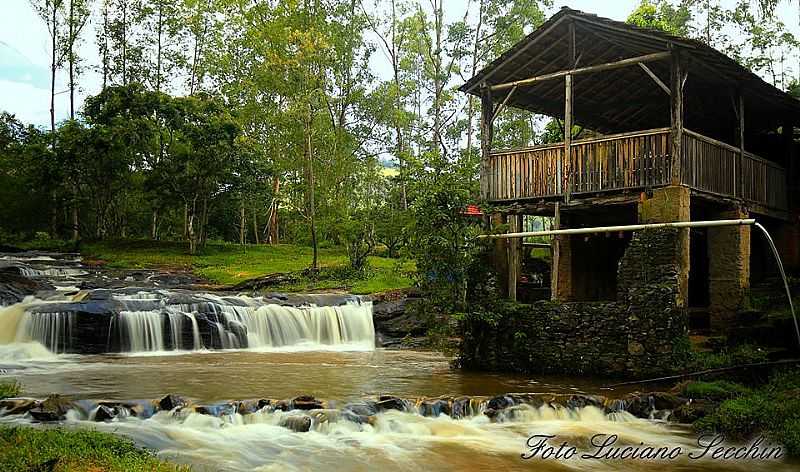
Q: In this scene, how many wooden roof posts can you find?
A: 4